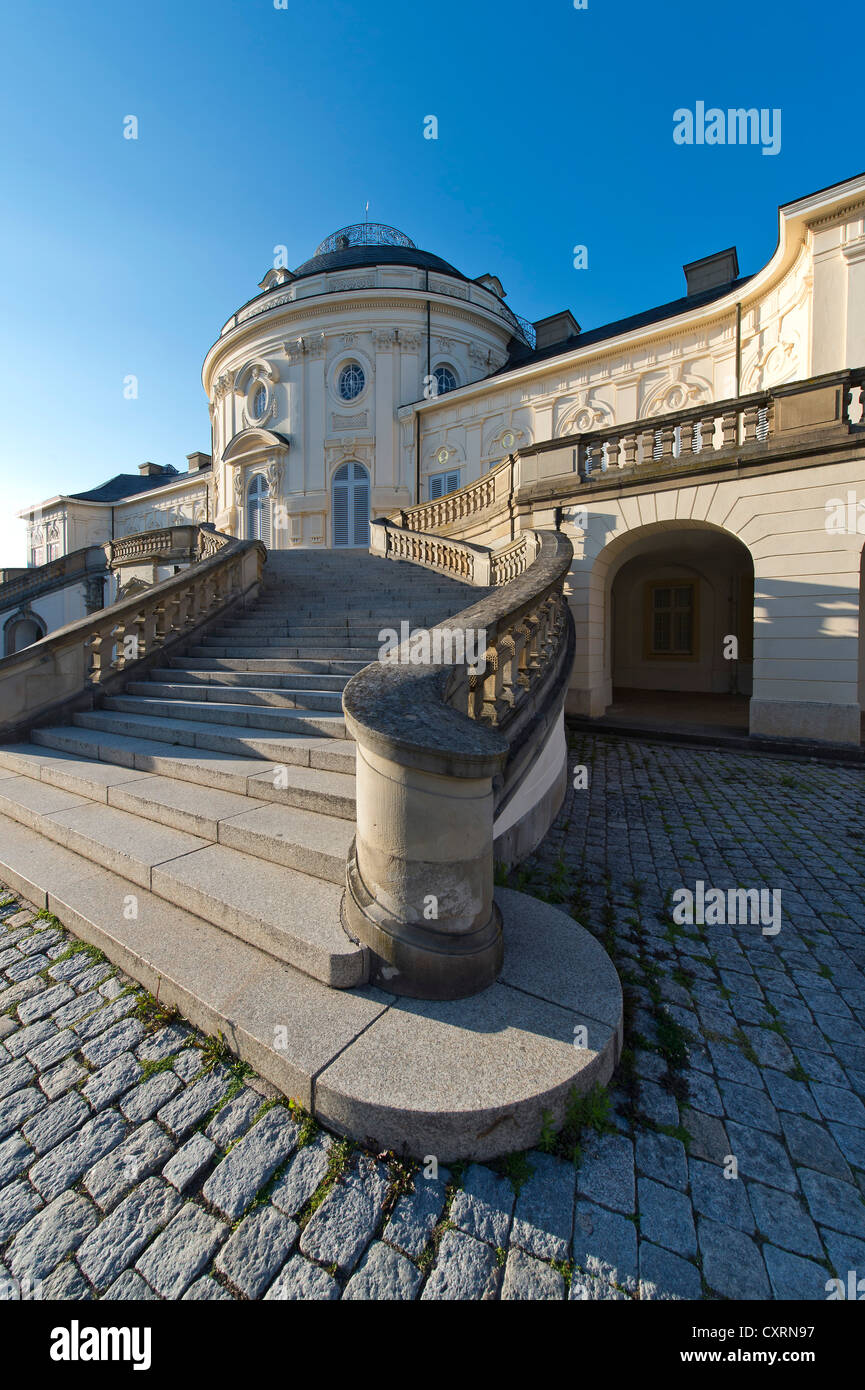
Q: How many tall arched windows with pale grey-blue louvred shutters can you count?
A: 2